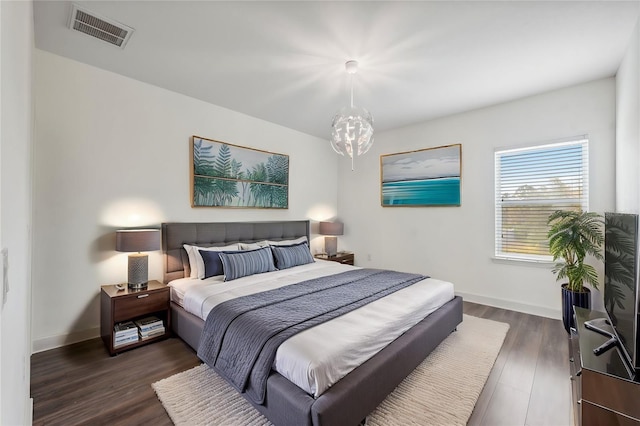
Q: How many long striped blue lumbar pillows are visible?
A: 2